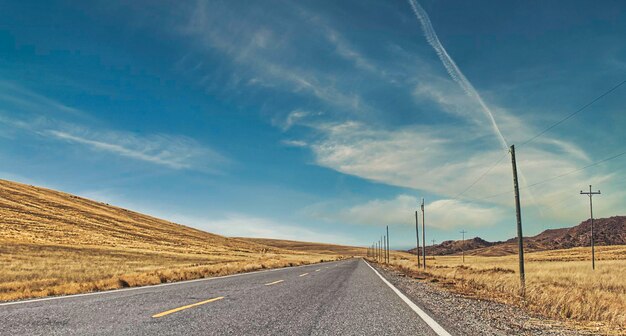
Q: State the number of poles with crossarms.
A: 3